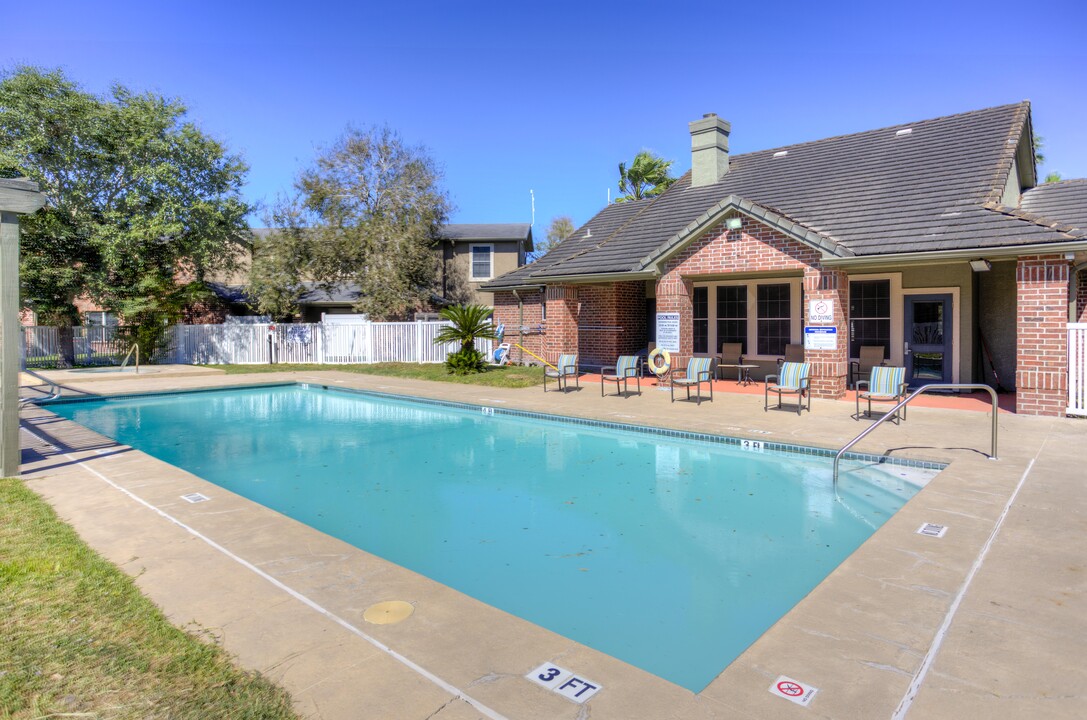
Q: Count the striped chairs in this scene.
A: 5